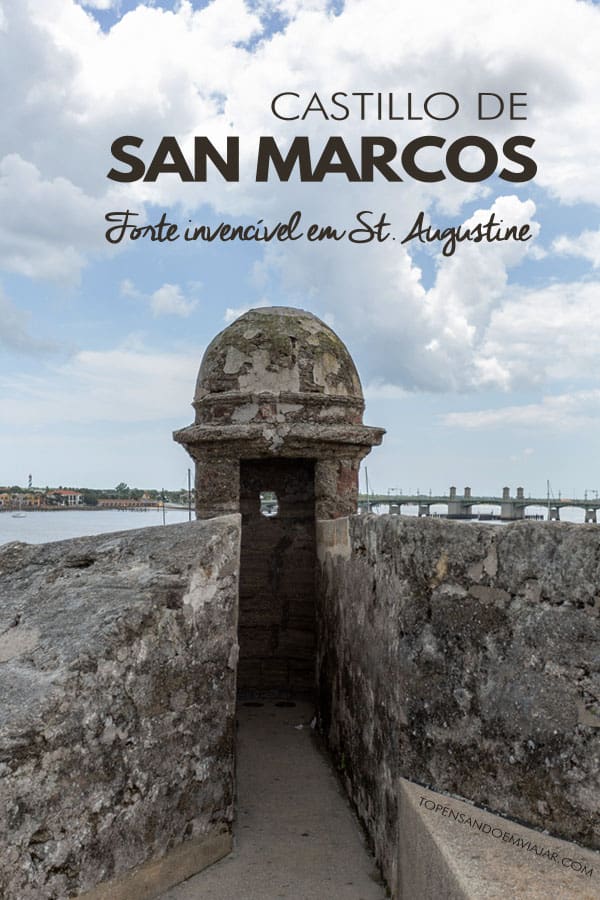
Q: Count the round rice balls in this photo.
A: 0